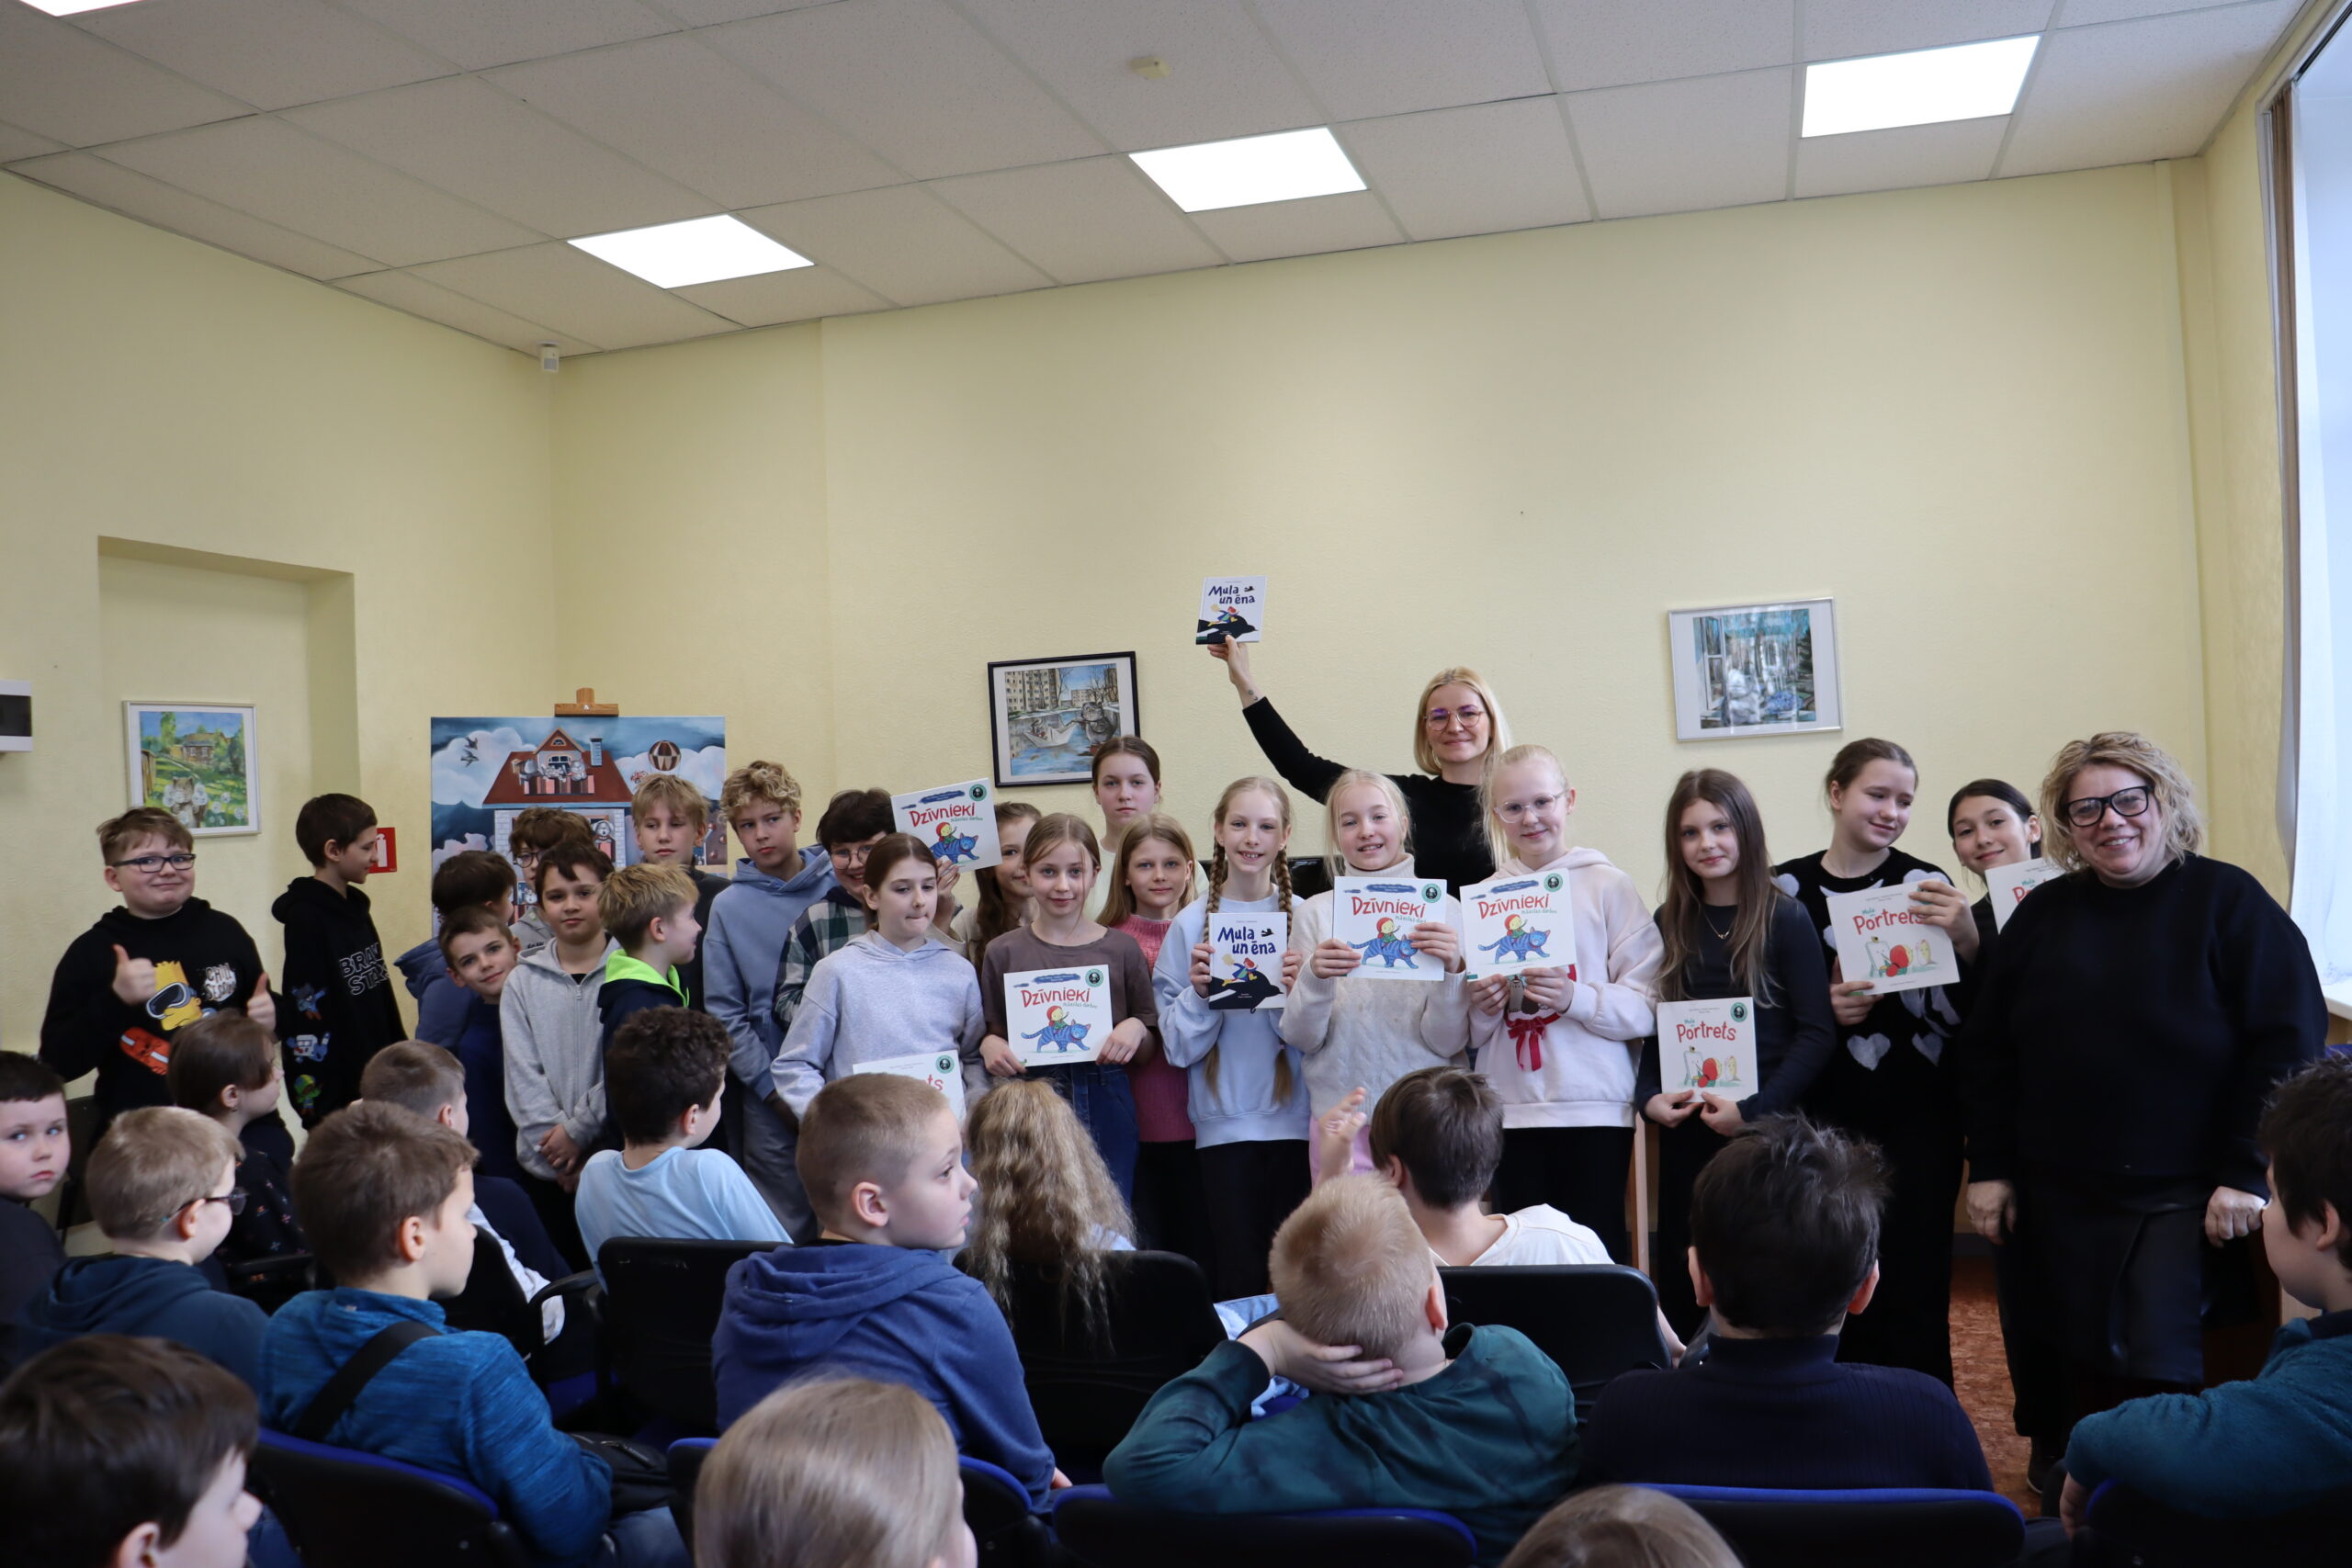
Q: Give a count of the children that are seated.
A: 15